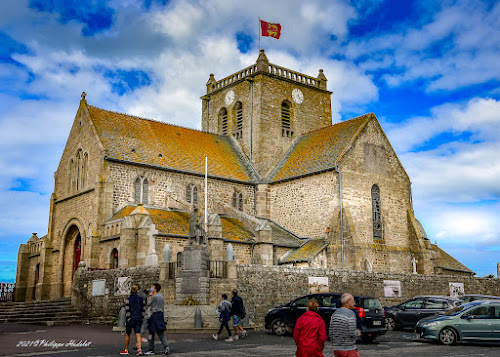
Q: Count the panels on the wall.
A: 5